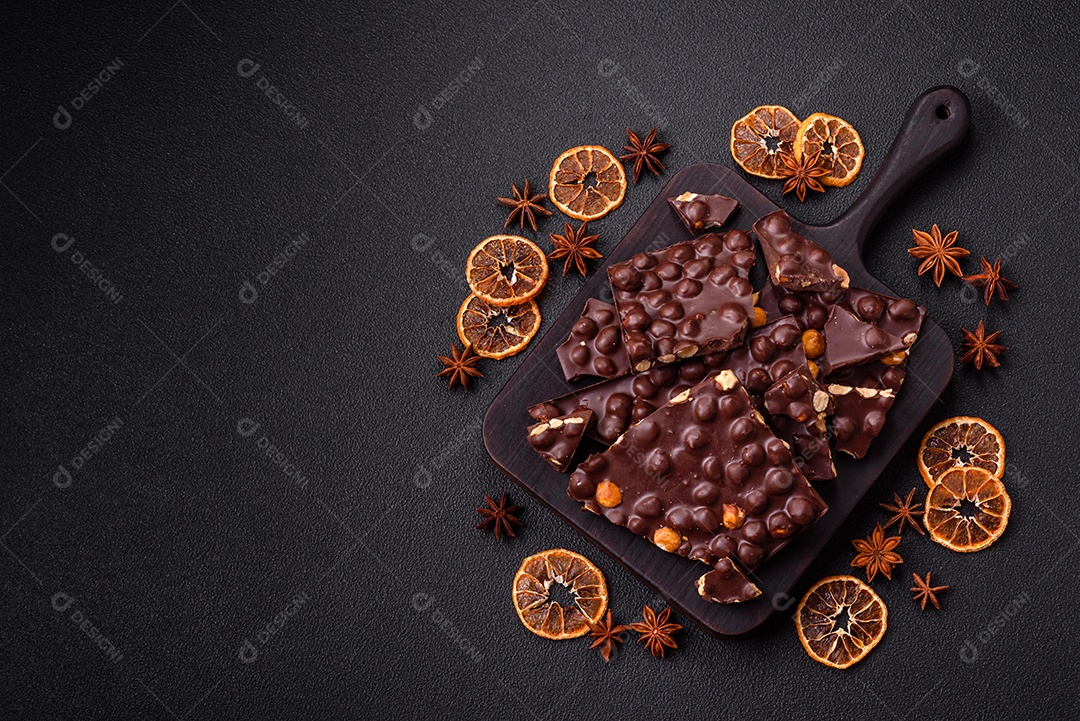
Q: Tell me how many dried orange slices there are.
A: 9